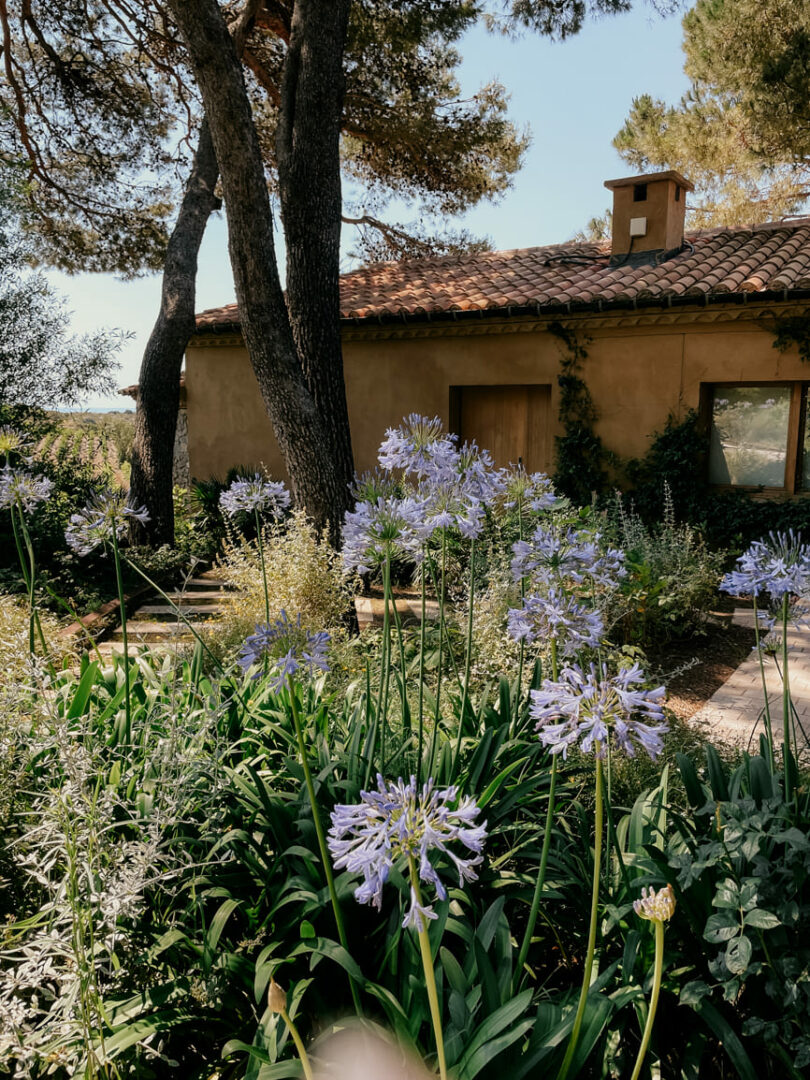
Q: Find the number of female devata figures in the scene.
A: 0